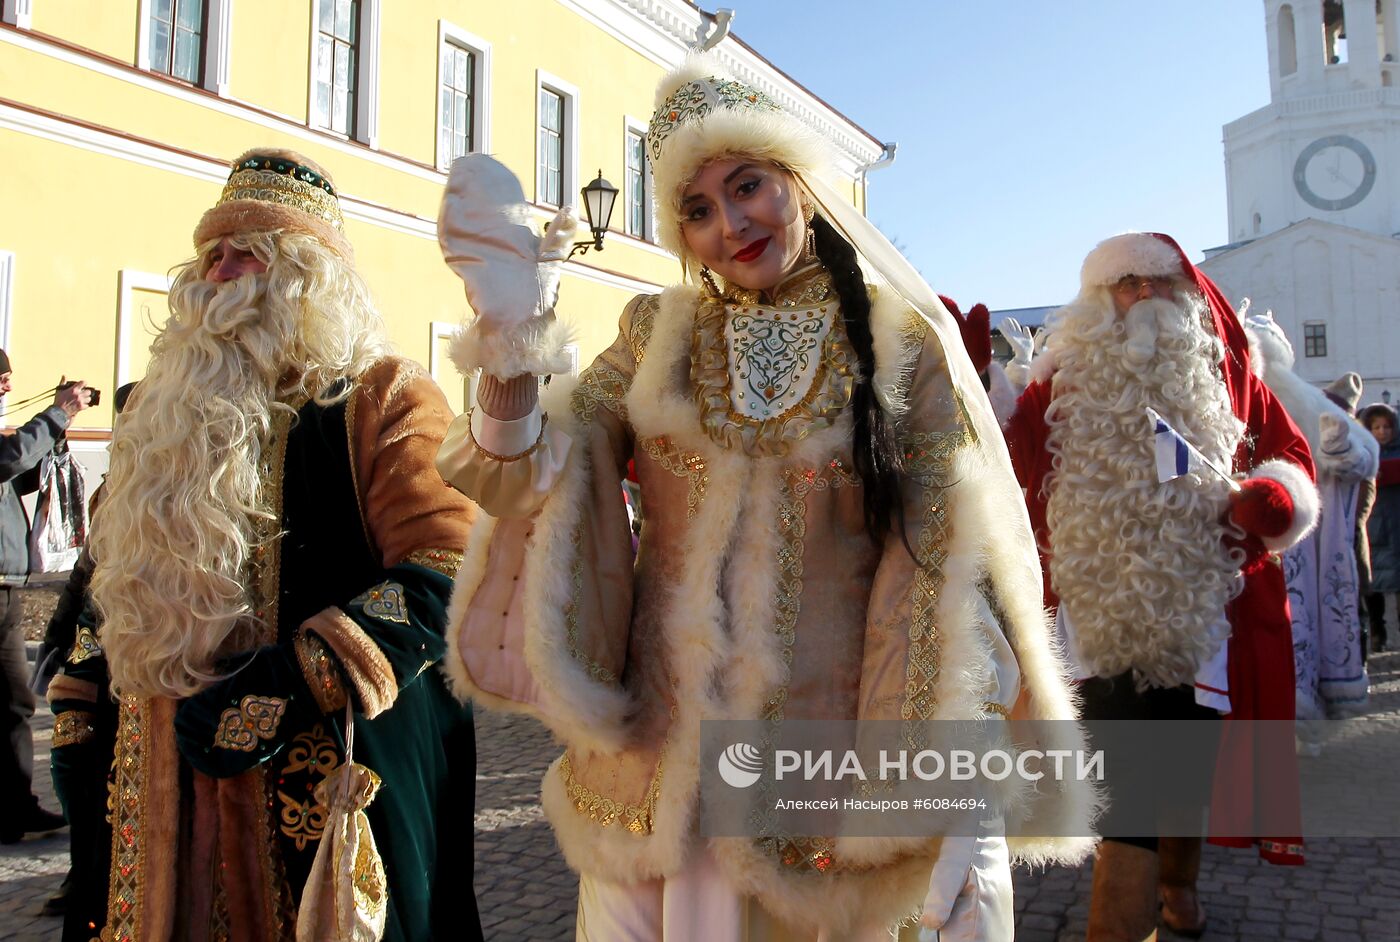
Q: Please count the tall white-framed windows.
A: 5